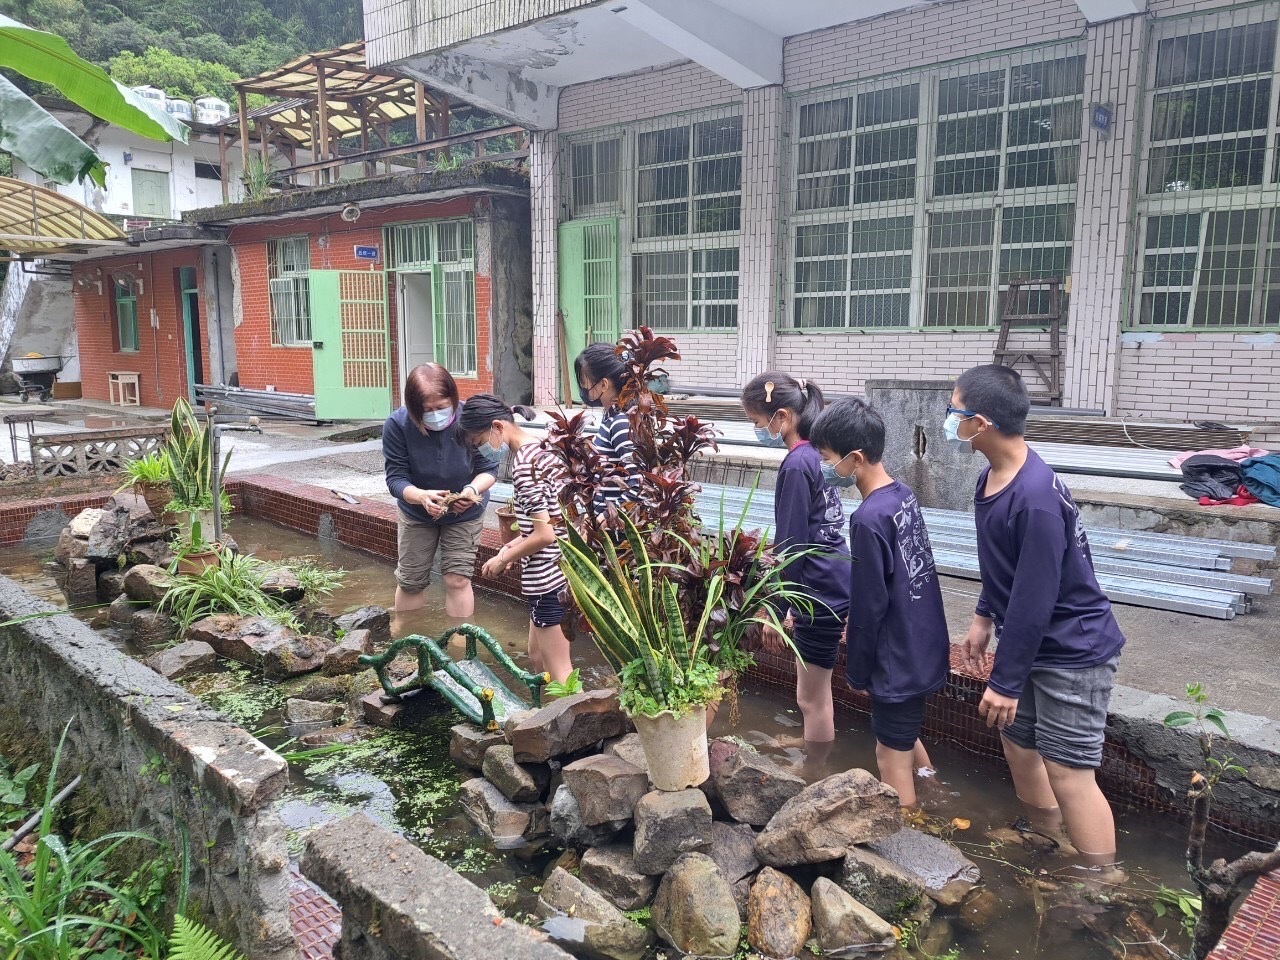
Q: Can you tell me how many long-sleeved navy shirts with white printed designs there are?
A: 3